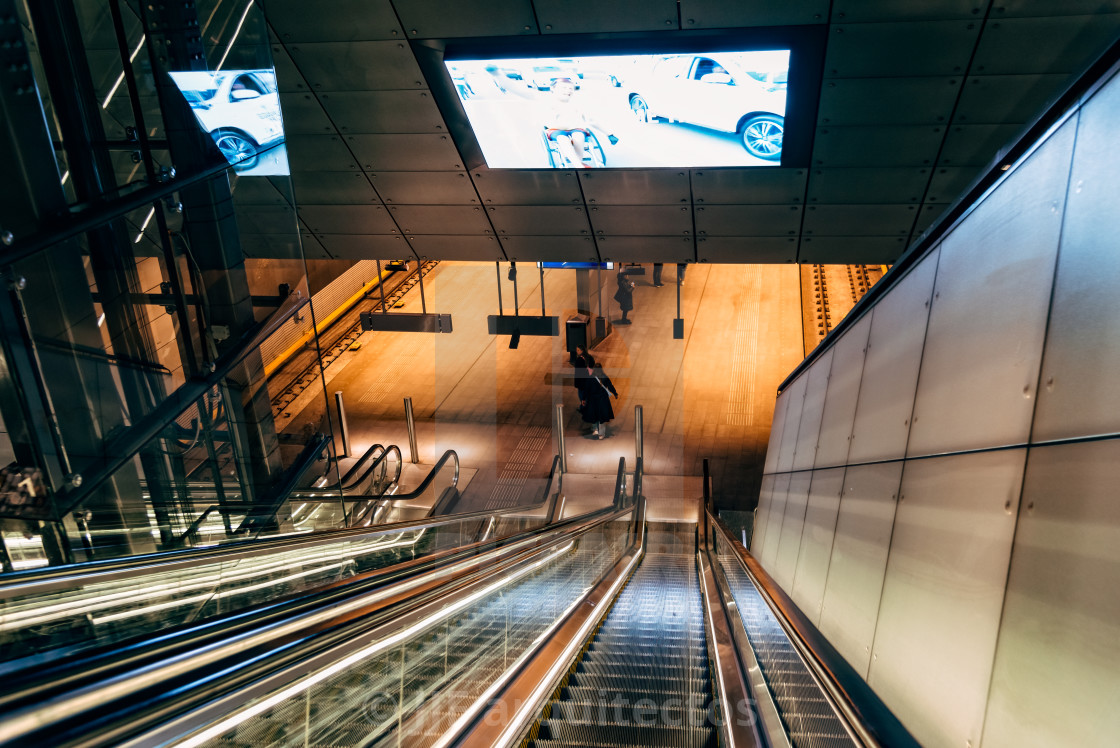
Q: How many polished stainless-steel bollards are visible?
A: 4